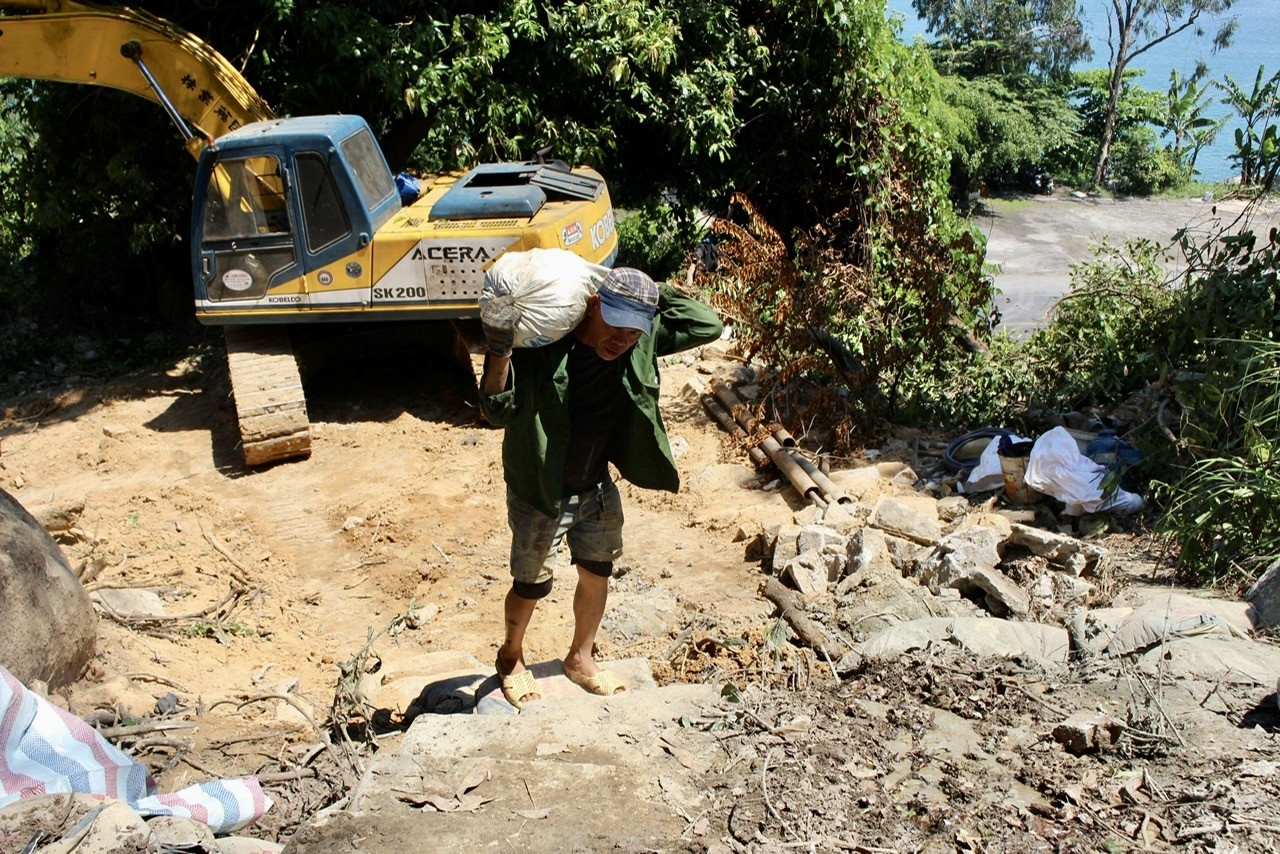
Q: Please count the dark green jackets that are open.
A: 1